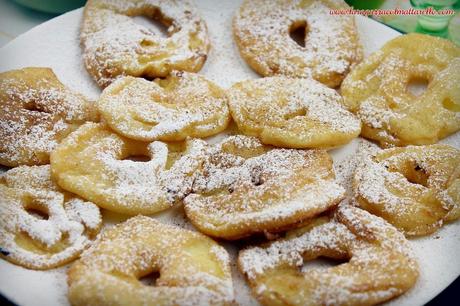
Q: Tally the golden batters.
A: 12